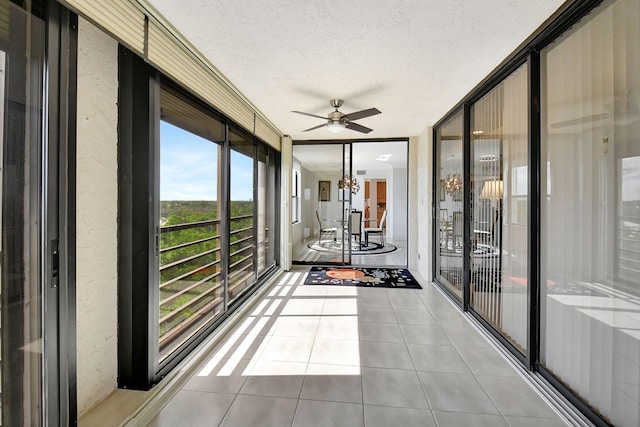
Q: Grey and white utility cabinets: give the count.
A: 0